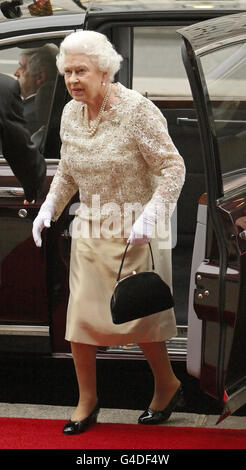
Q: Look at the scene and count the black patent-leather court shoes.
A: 2